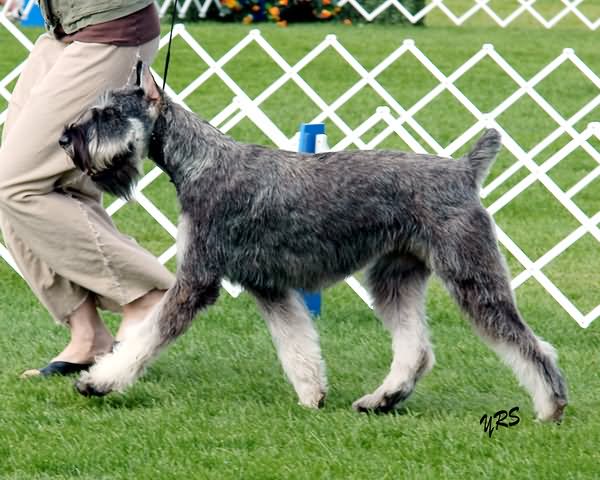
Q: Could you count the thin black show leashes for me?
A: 1